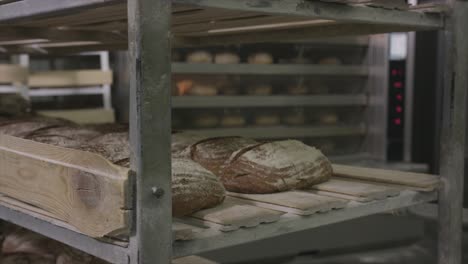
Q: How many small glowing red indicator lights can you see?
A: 5